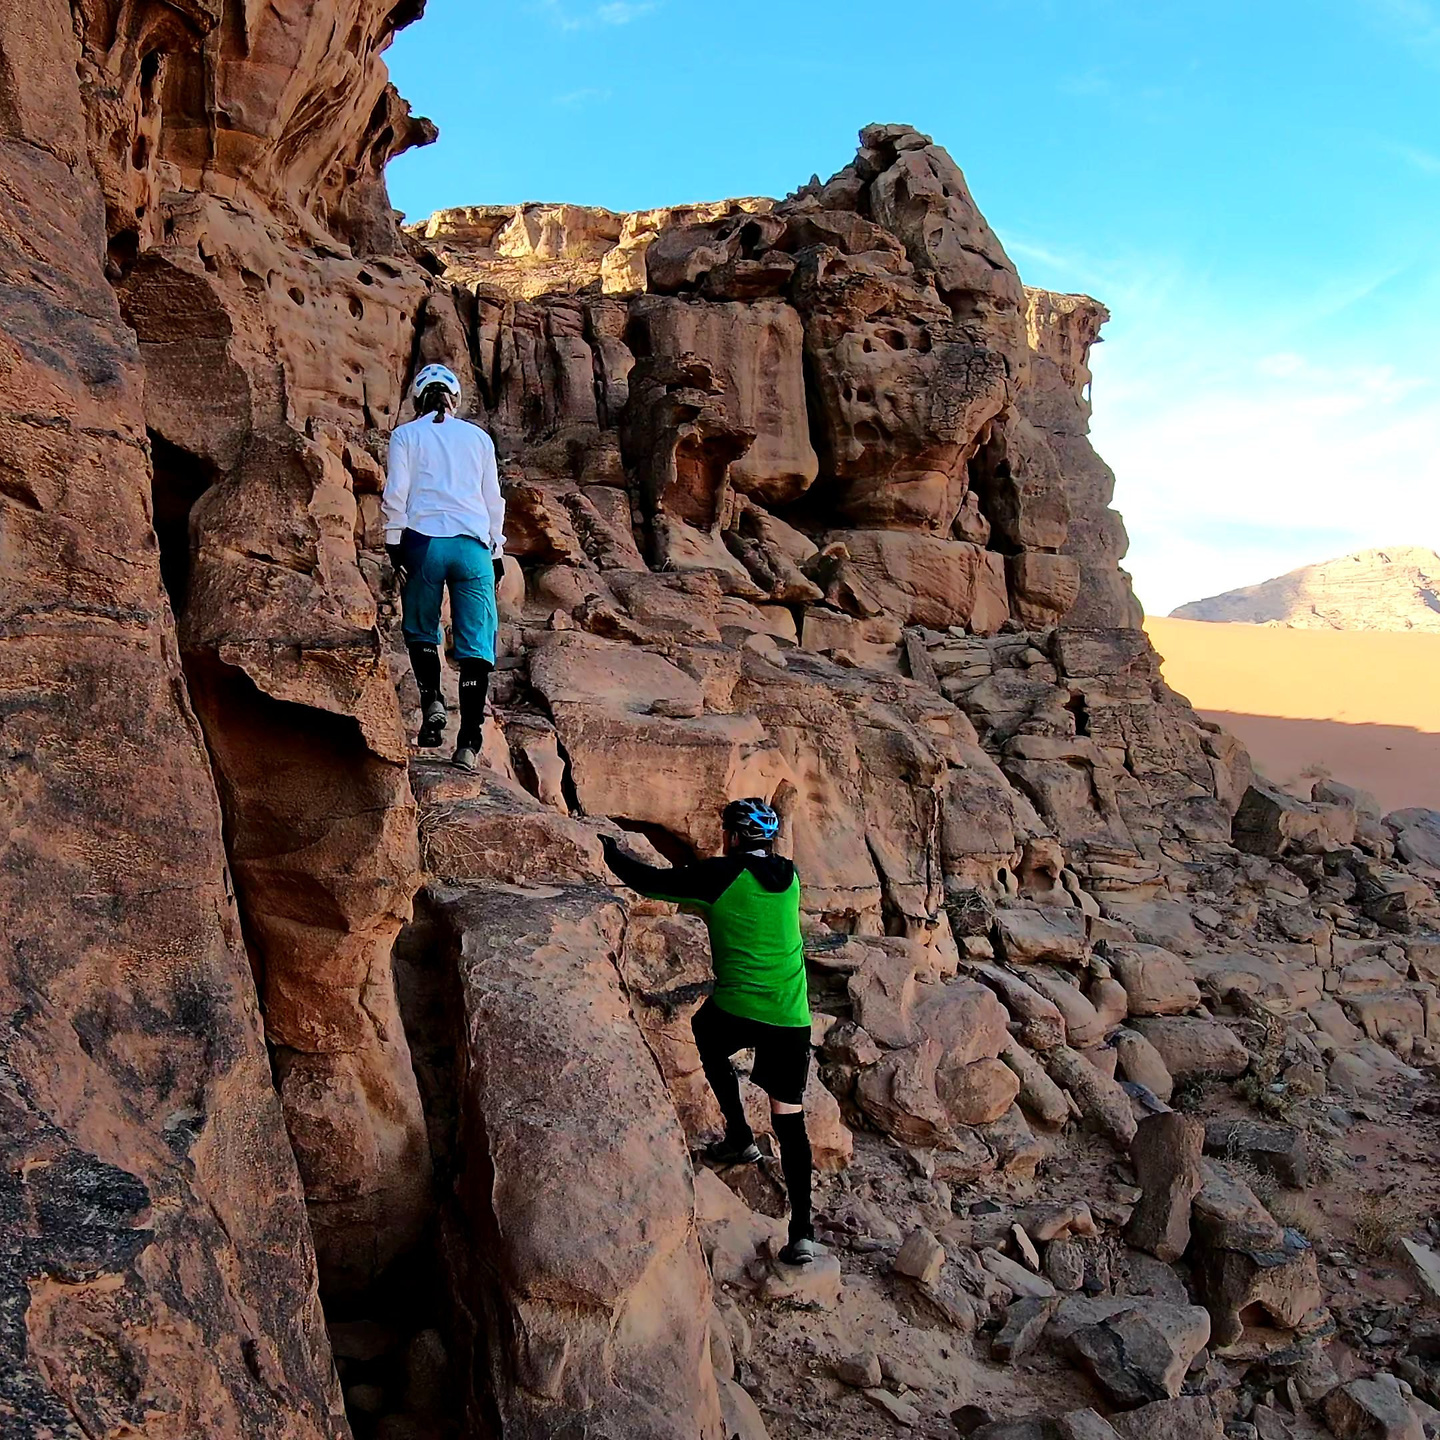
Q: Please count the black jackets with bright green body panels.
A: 1